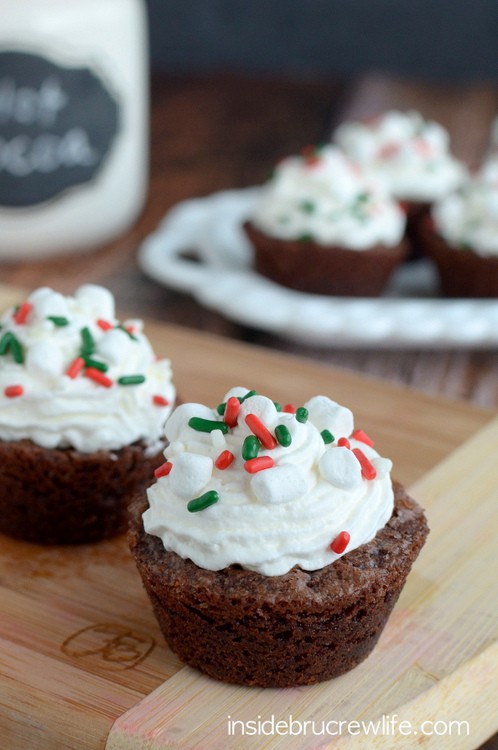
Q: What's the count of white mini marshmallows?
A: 11